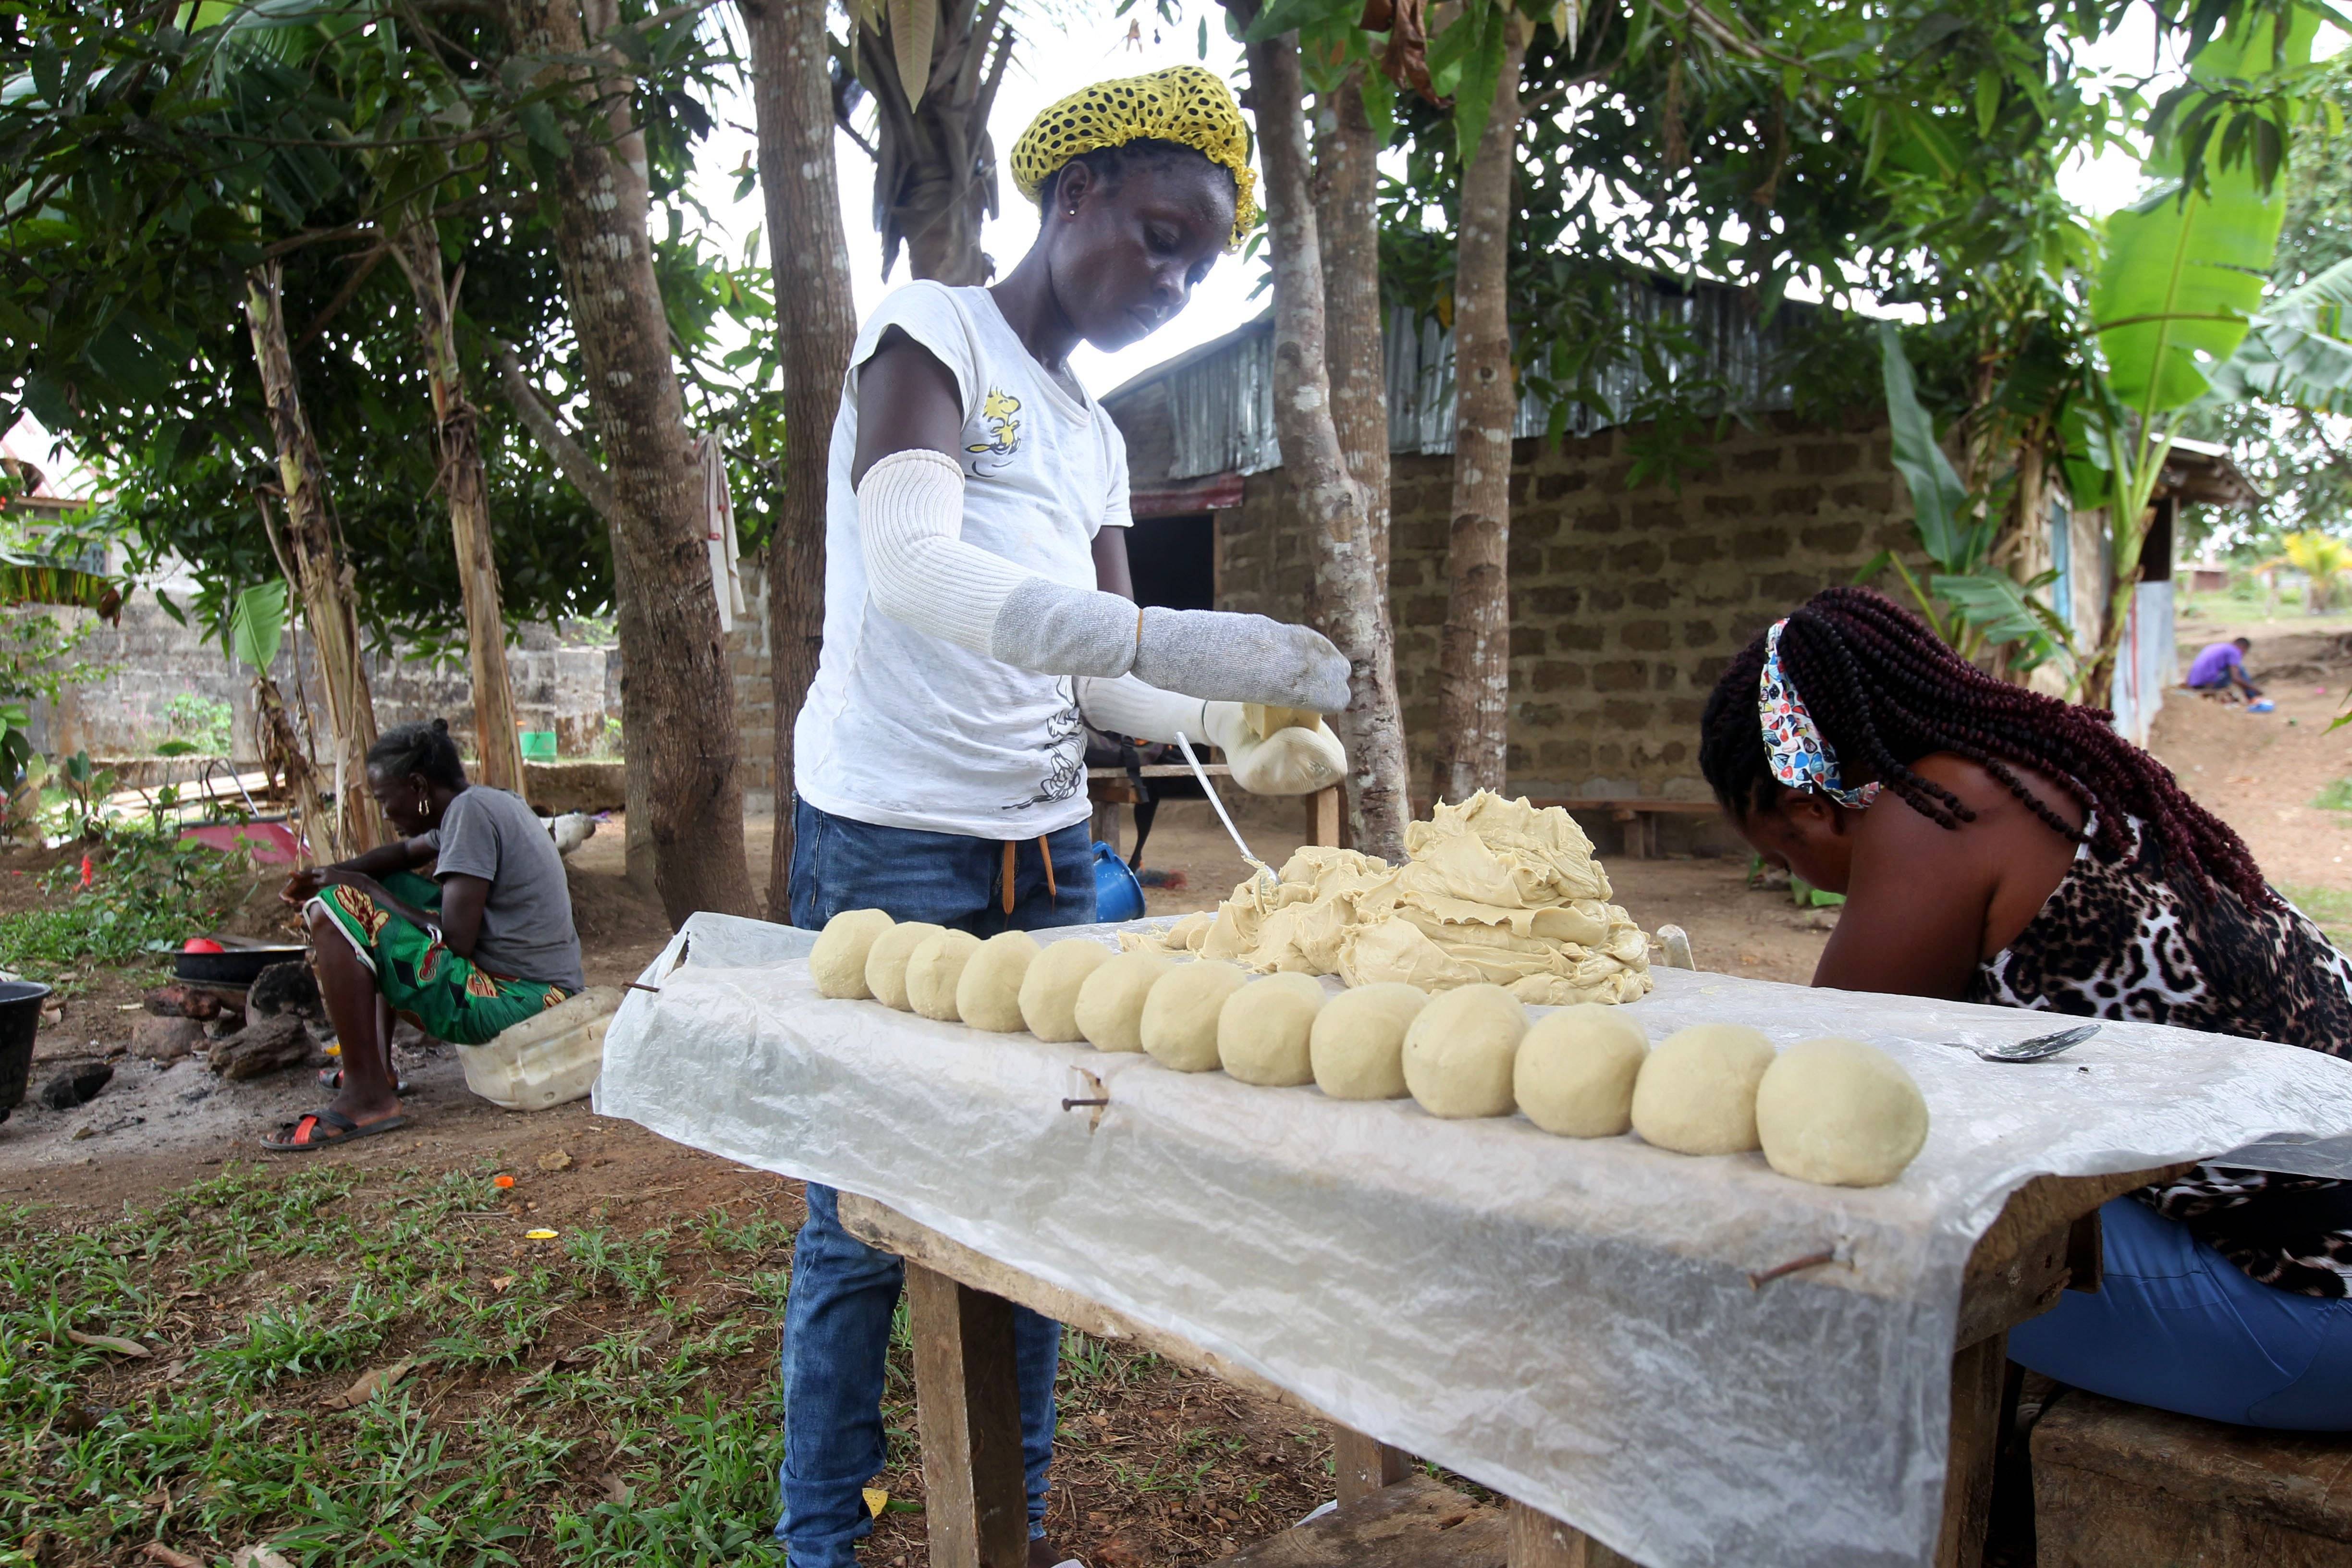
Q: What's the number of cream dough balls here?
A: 13